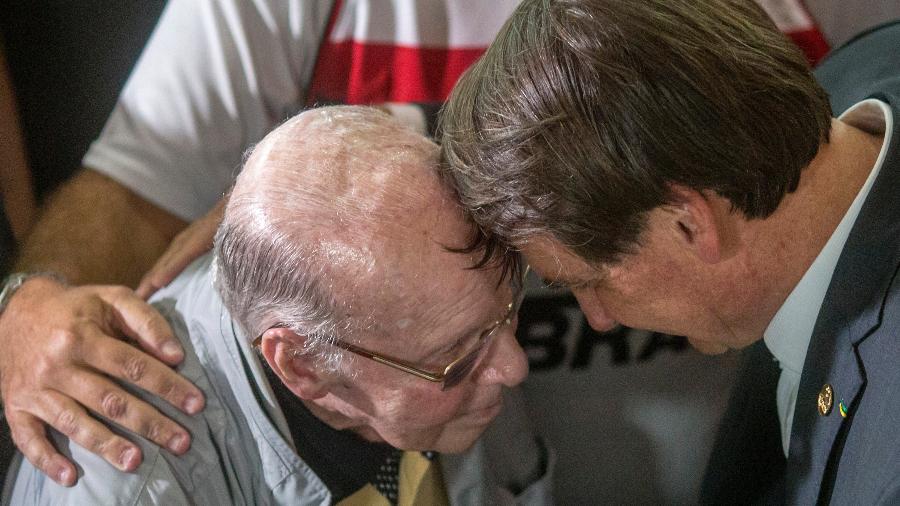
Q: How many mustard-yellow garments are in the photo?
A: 1